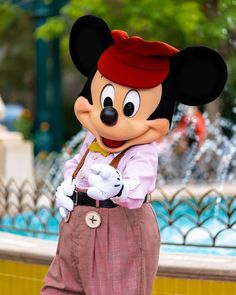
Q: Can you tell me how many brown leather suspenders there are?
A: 2